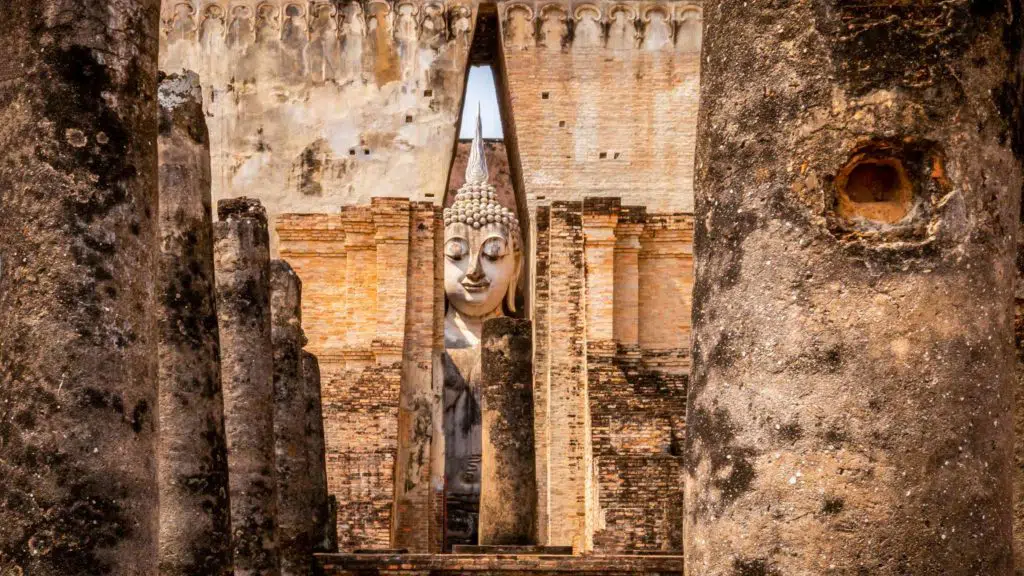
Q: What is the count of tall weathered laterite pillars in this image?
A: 7